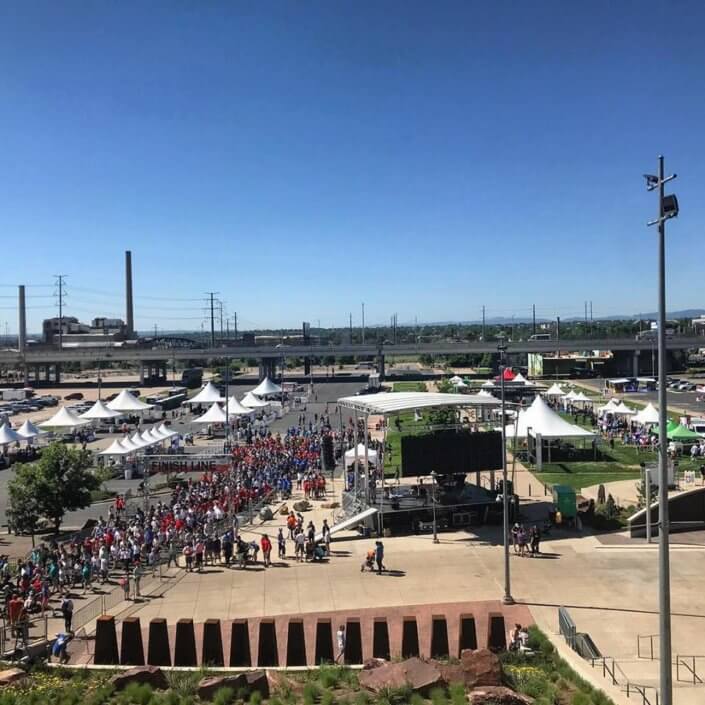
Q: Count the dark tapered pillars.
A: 15